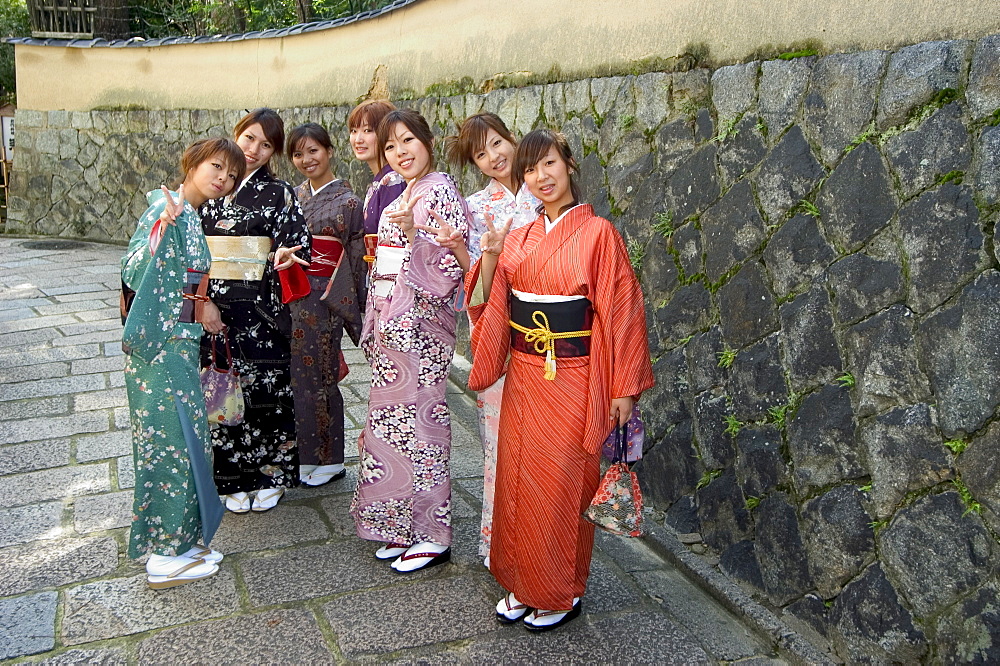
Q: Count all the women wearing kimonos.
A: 7